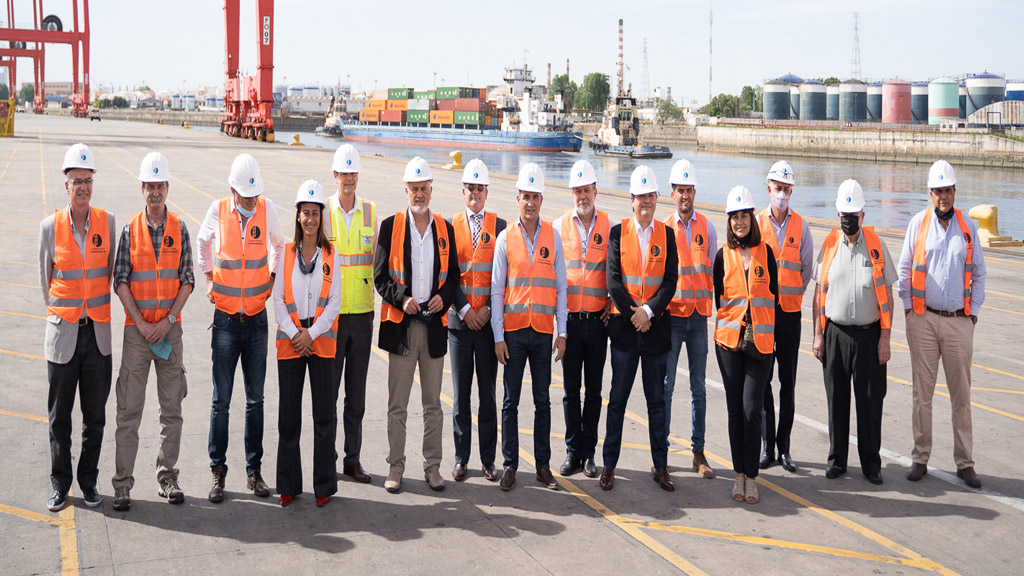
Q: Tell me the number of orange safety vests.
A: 14